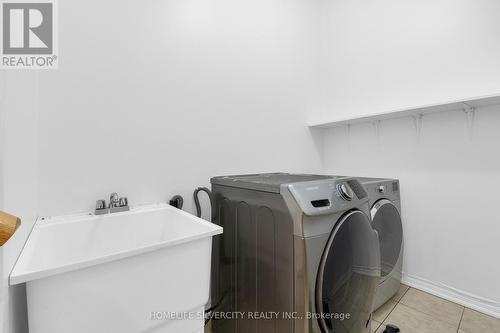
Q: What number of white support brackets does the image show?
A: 4